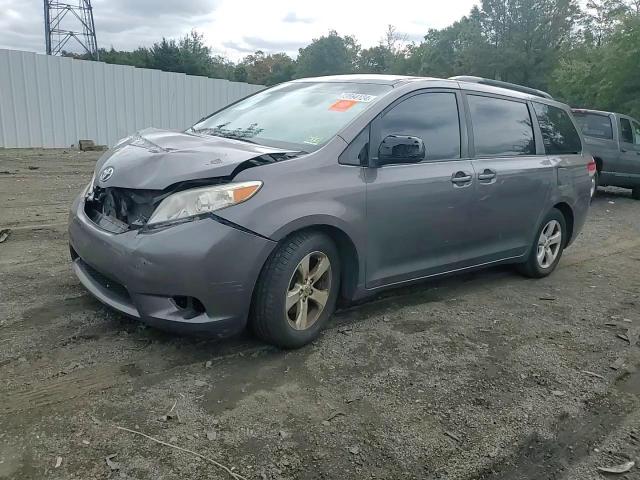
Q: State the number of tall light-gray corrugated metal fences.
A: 1